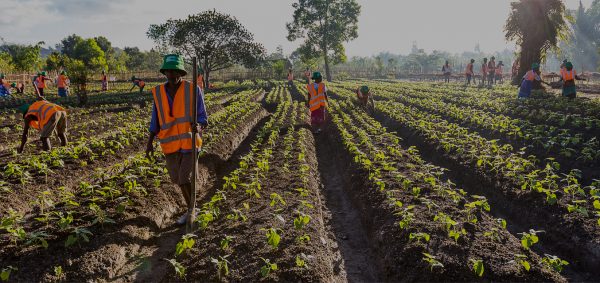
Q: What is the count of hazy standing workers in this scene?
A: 5